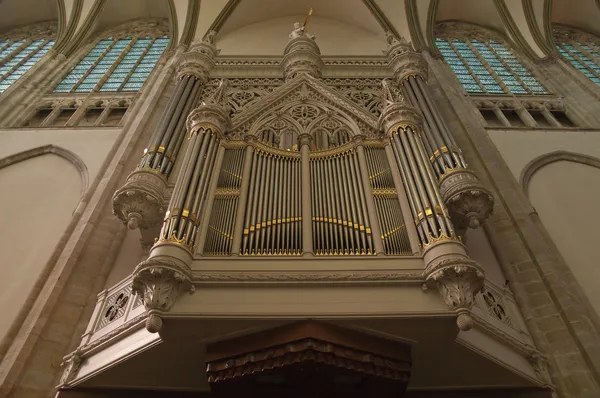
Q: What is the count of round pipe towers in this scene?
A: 4